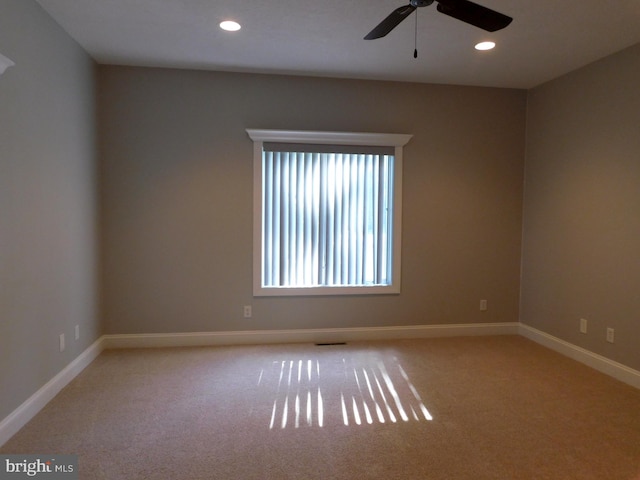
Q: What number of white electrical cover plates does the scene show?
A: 6